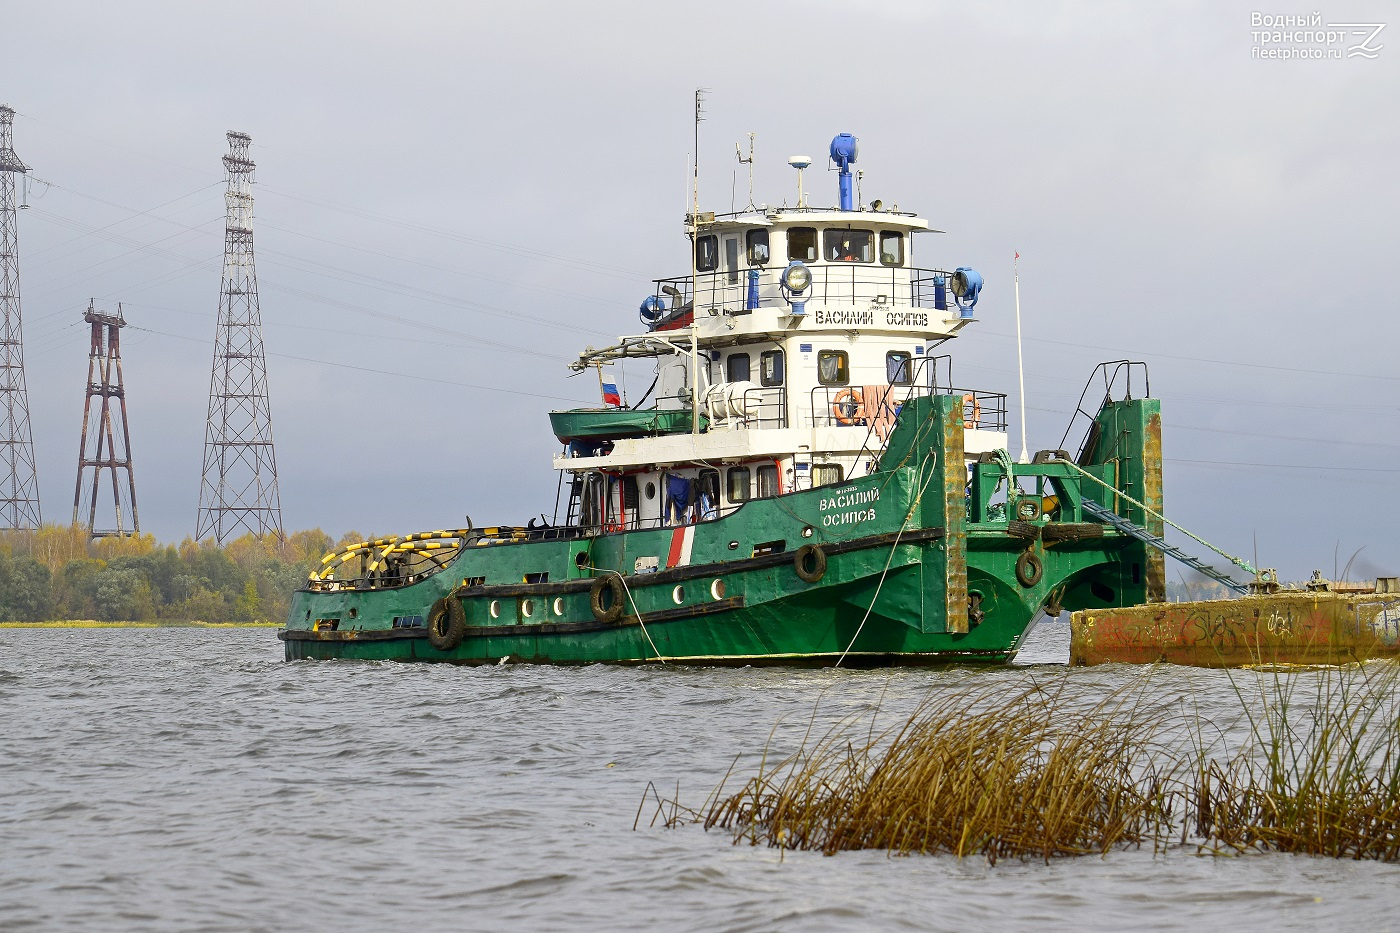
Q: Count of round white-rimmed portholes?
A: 5